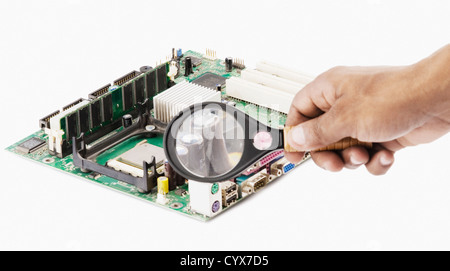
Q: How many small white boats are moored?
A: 0